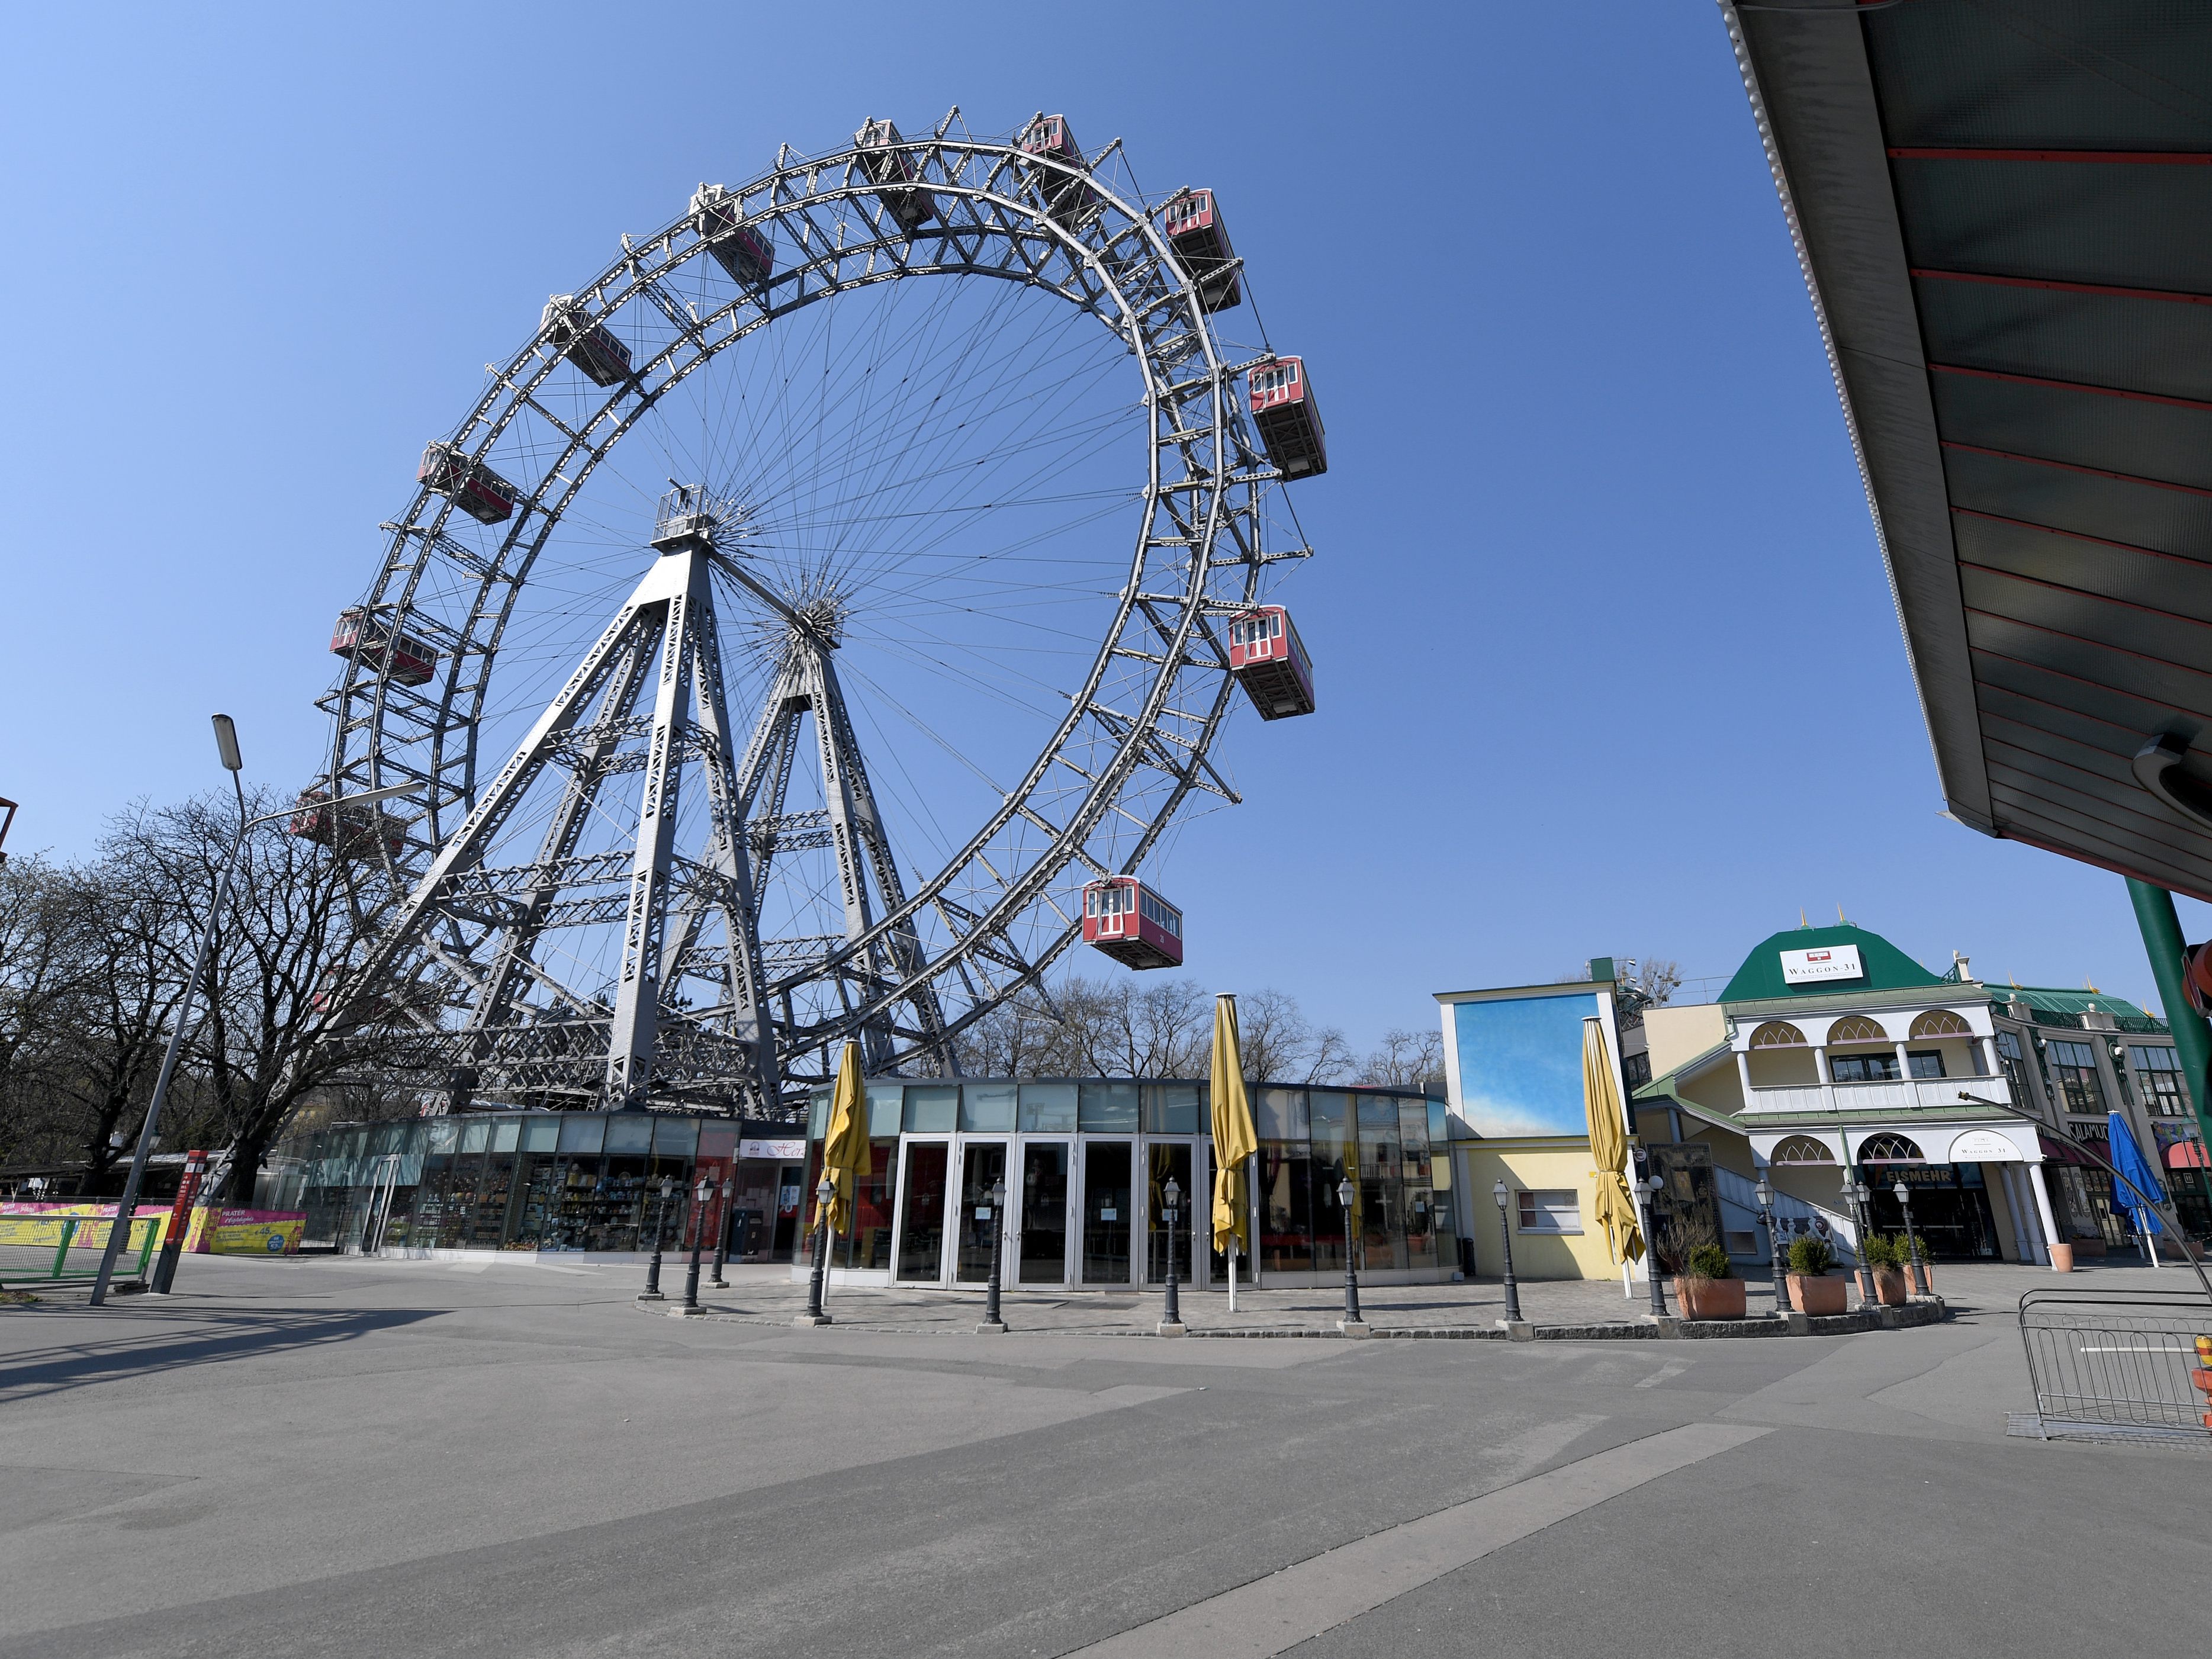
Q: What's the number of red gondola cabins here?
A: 12